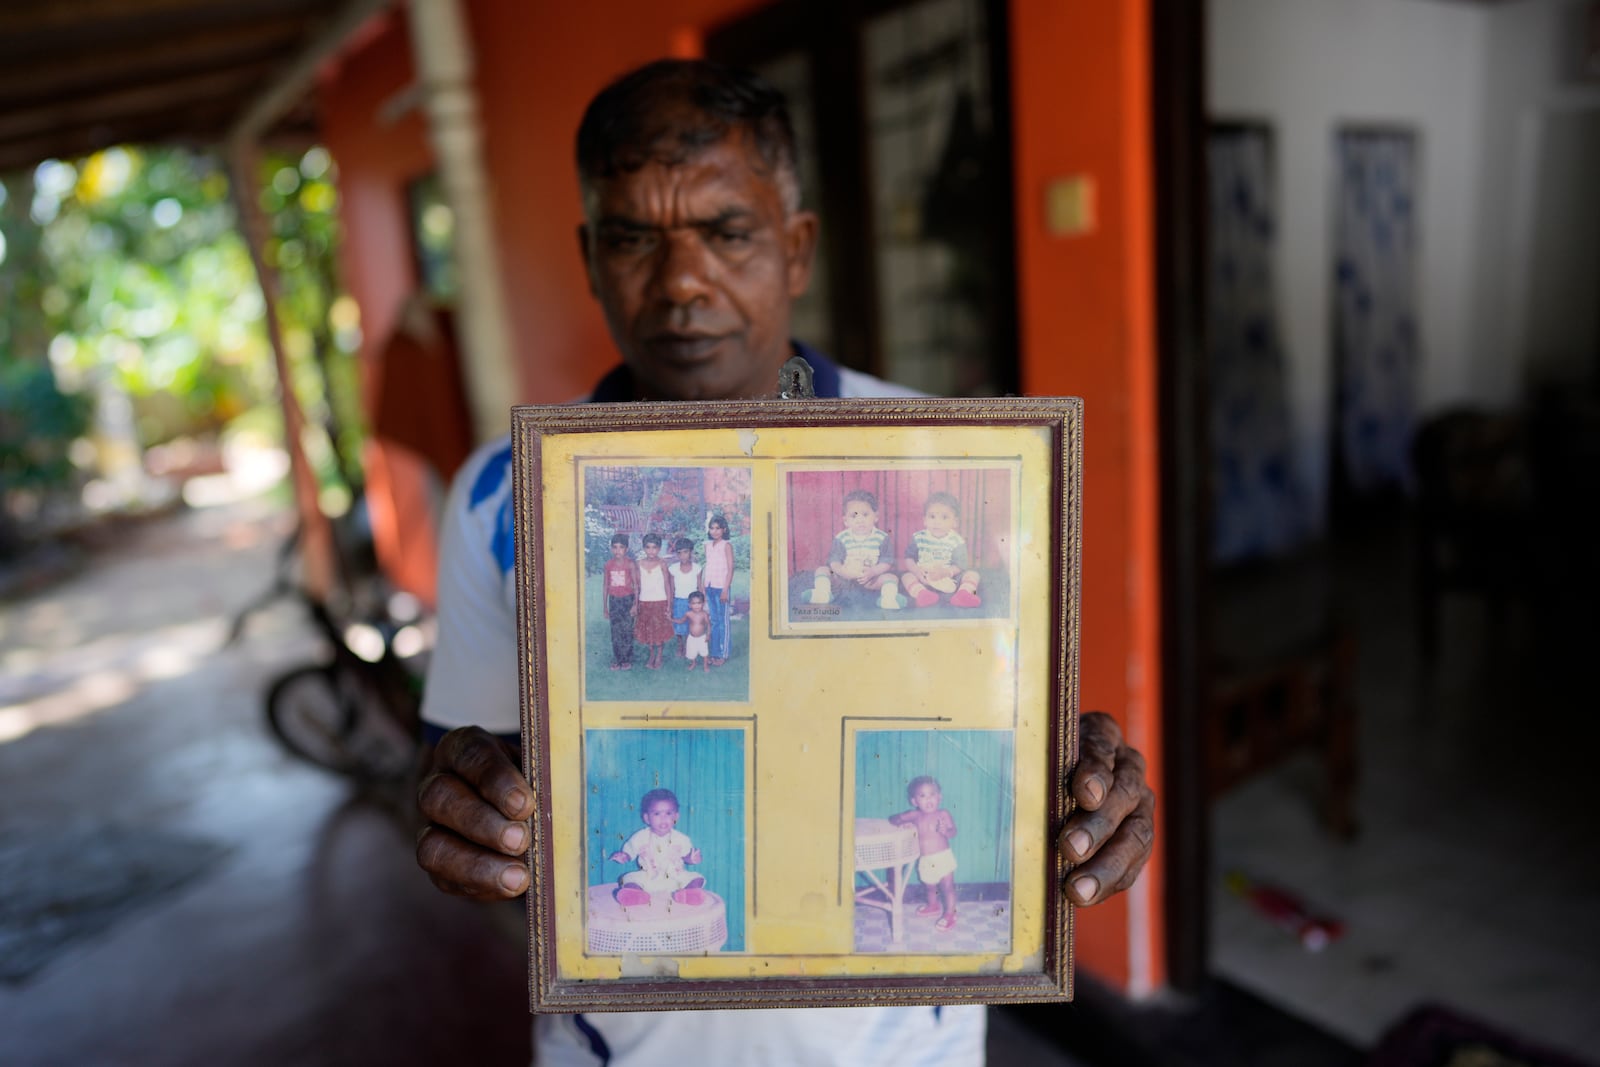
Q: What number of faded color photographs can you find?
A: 4